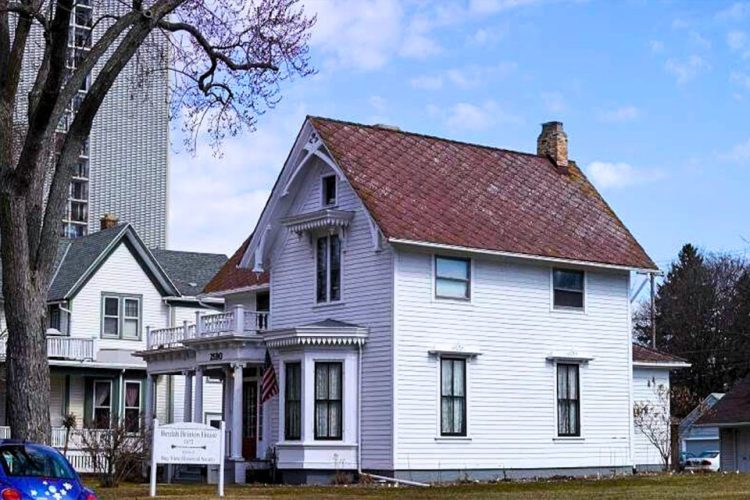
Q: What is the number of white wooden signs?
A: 1